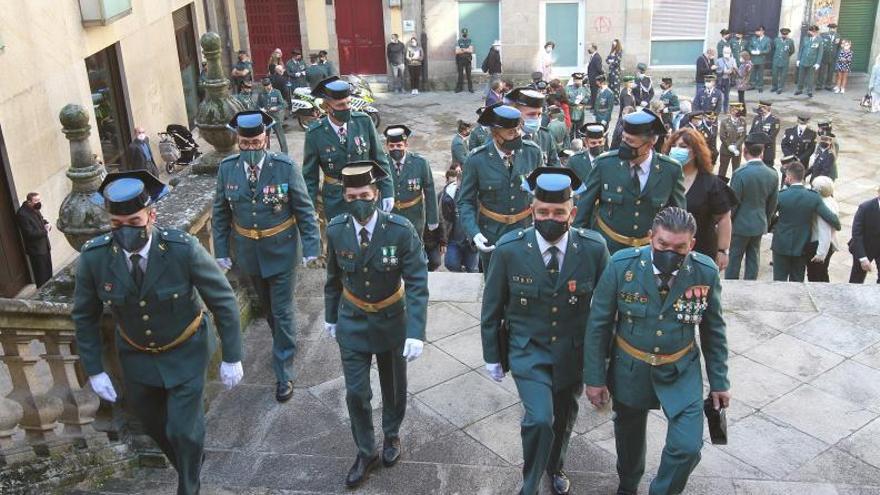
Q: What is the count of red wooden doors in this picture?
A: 2